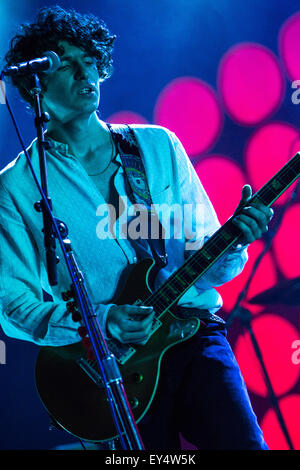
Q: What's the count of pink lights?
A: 10